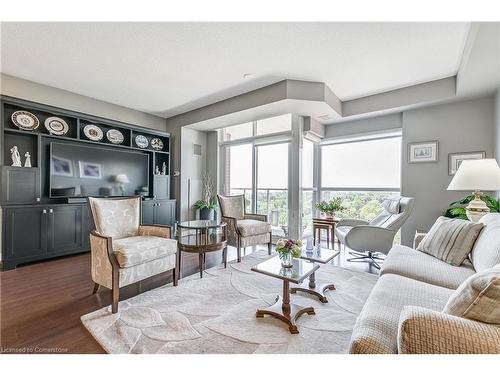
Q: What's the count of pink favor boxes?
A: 0